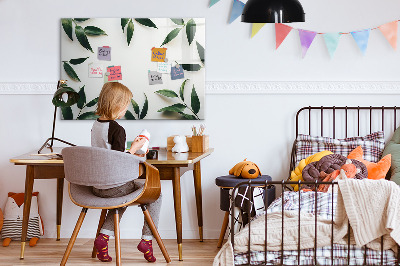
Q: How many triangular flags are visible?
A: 8